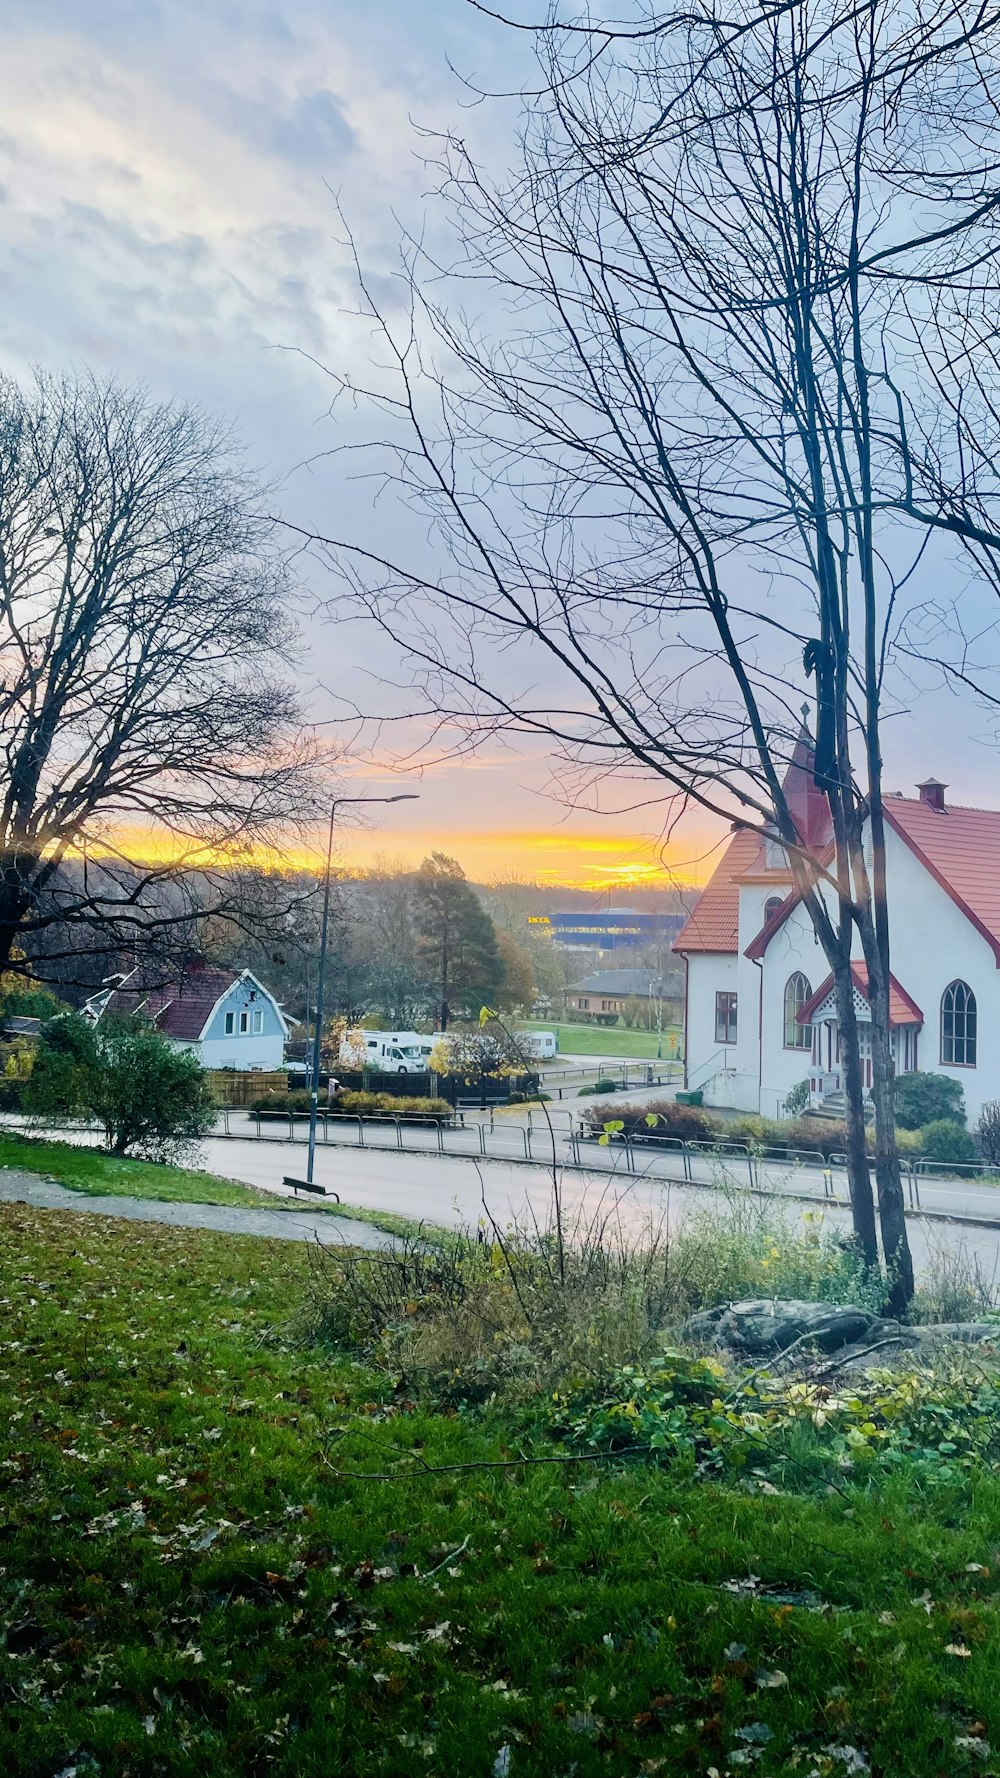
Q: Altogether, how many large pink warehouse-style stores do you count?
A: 0